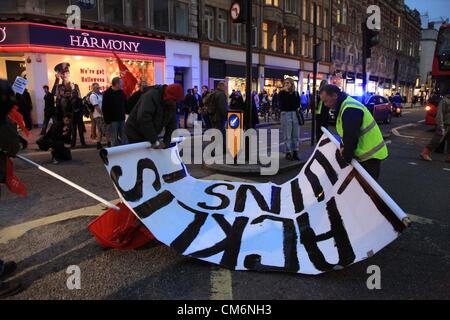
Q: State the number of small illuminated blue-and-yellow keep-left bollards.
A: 1